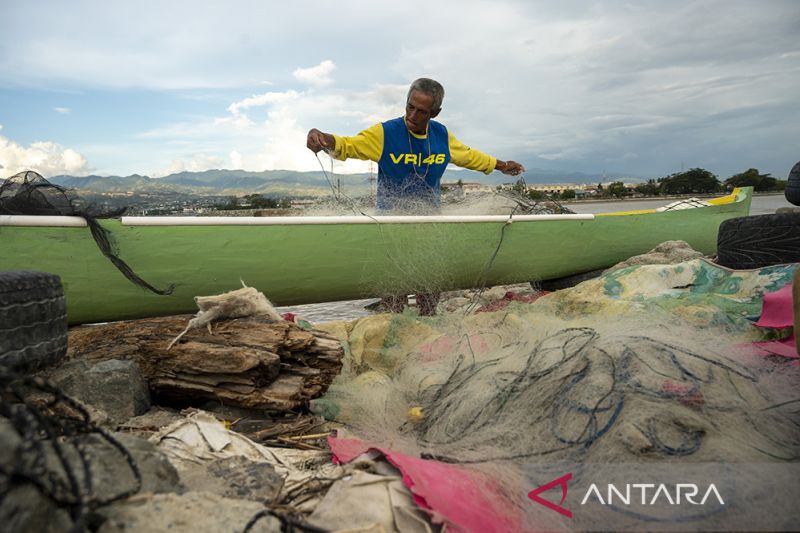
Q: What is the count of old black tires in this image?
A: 3